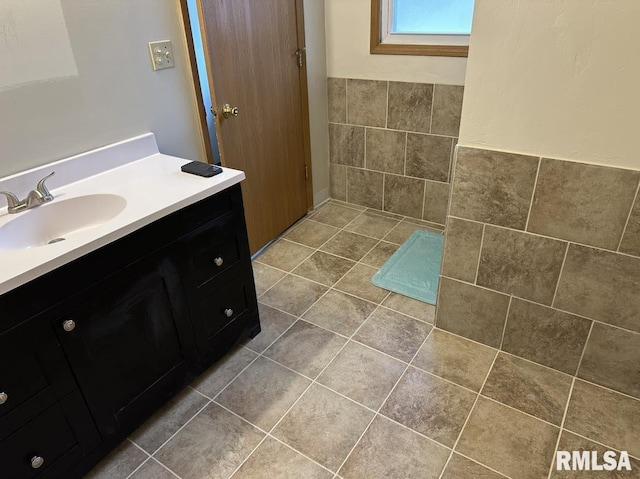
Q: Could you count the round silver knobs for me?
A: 5